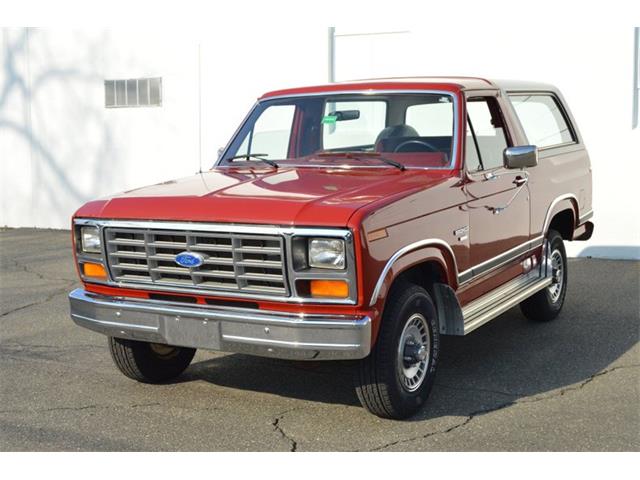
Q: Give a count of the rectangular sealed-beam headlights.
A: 2